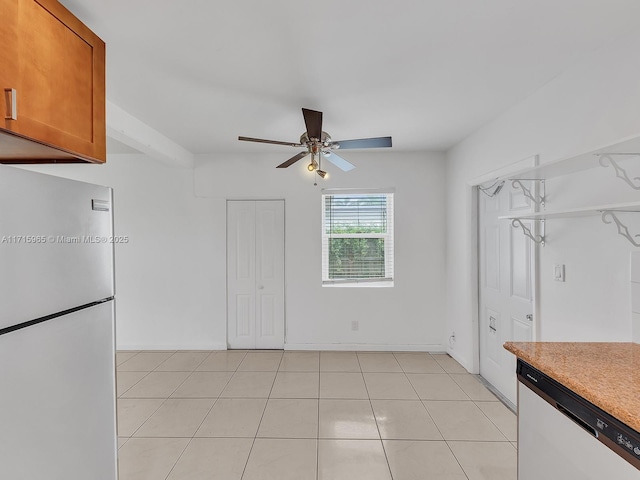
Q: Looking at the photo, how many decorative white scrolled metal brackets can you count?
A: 4